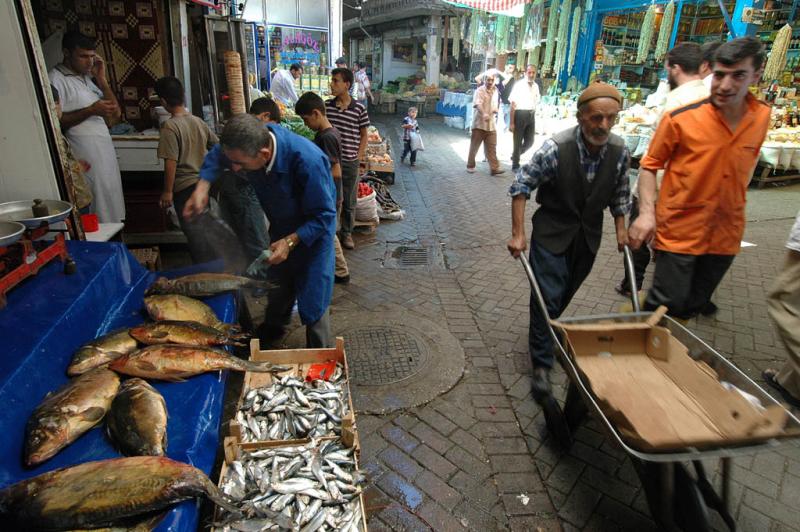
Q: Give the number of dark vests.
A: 1